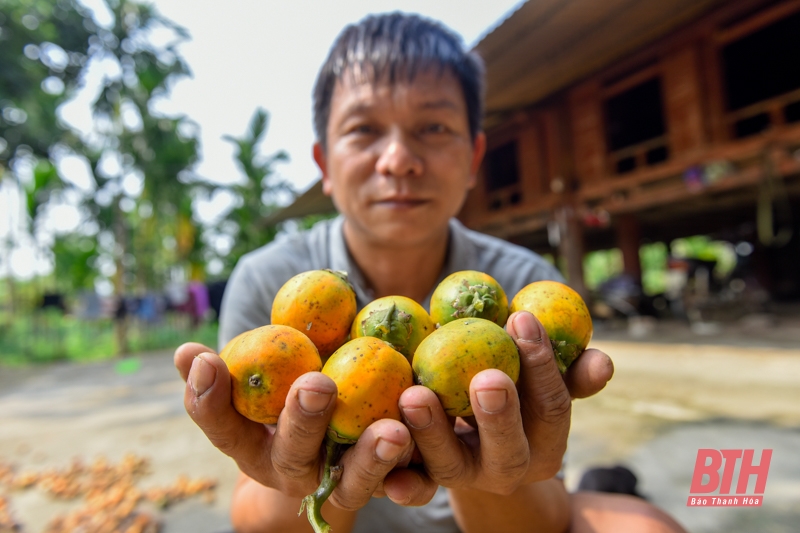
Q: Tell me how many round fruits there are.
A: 7